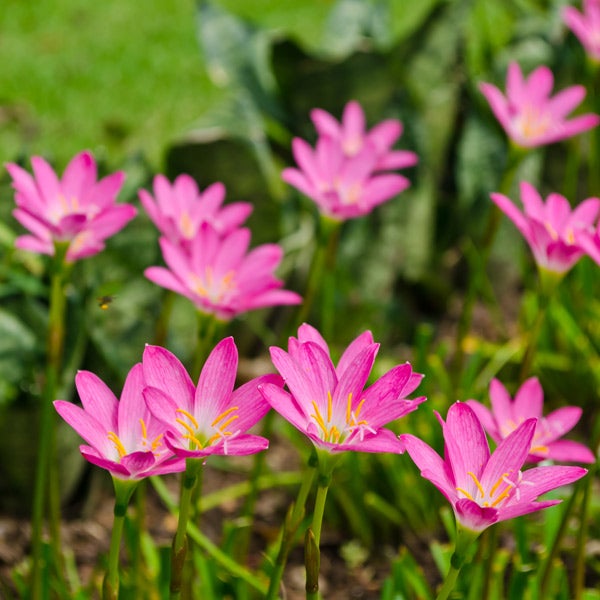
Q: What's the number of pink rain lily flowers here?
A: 13